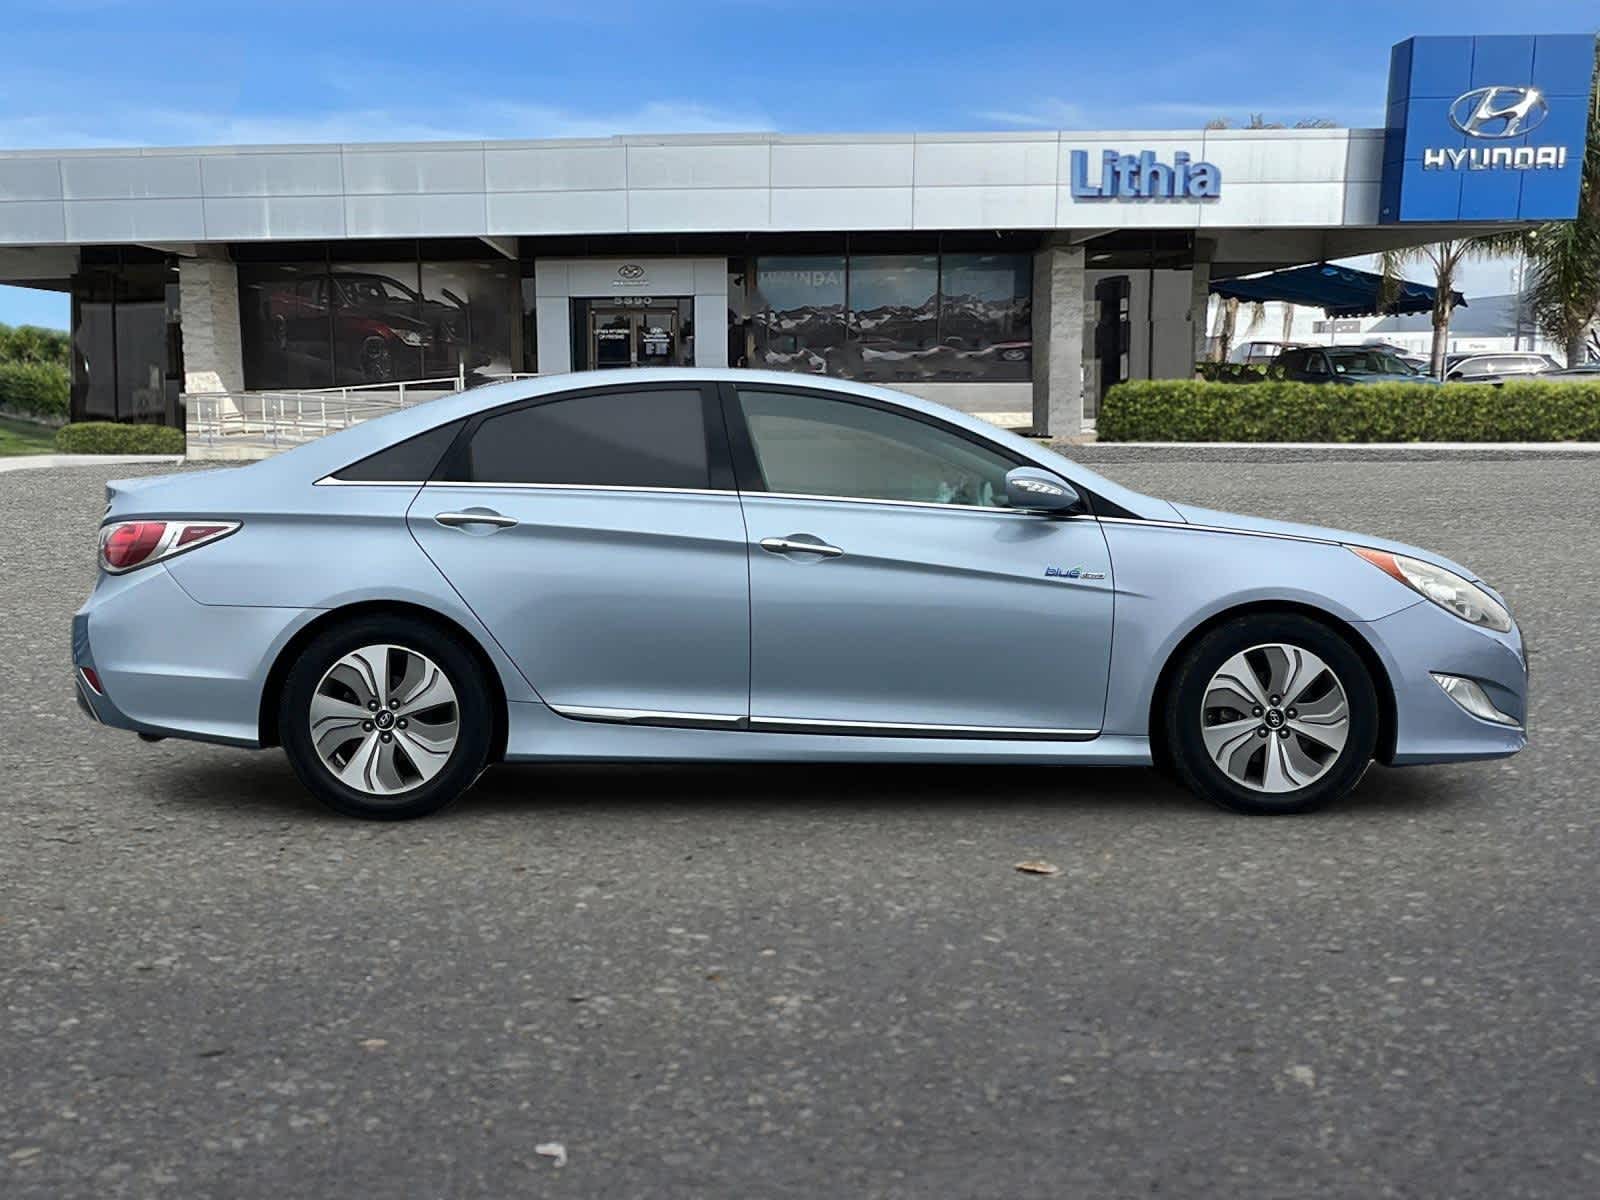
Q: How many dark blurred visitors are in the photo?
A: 0